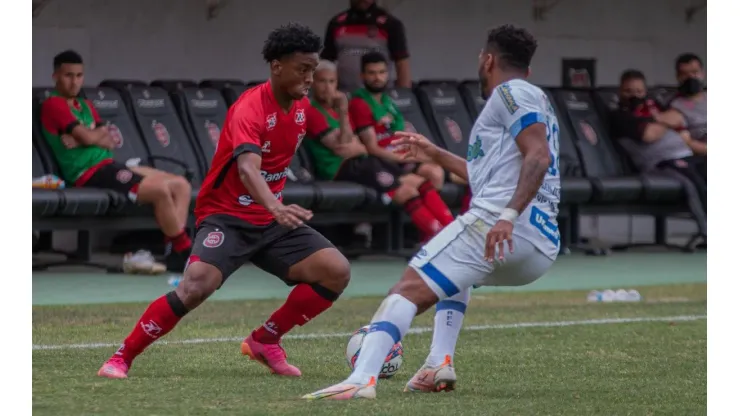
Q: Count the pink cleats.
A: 2